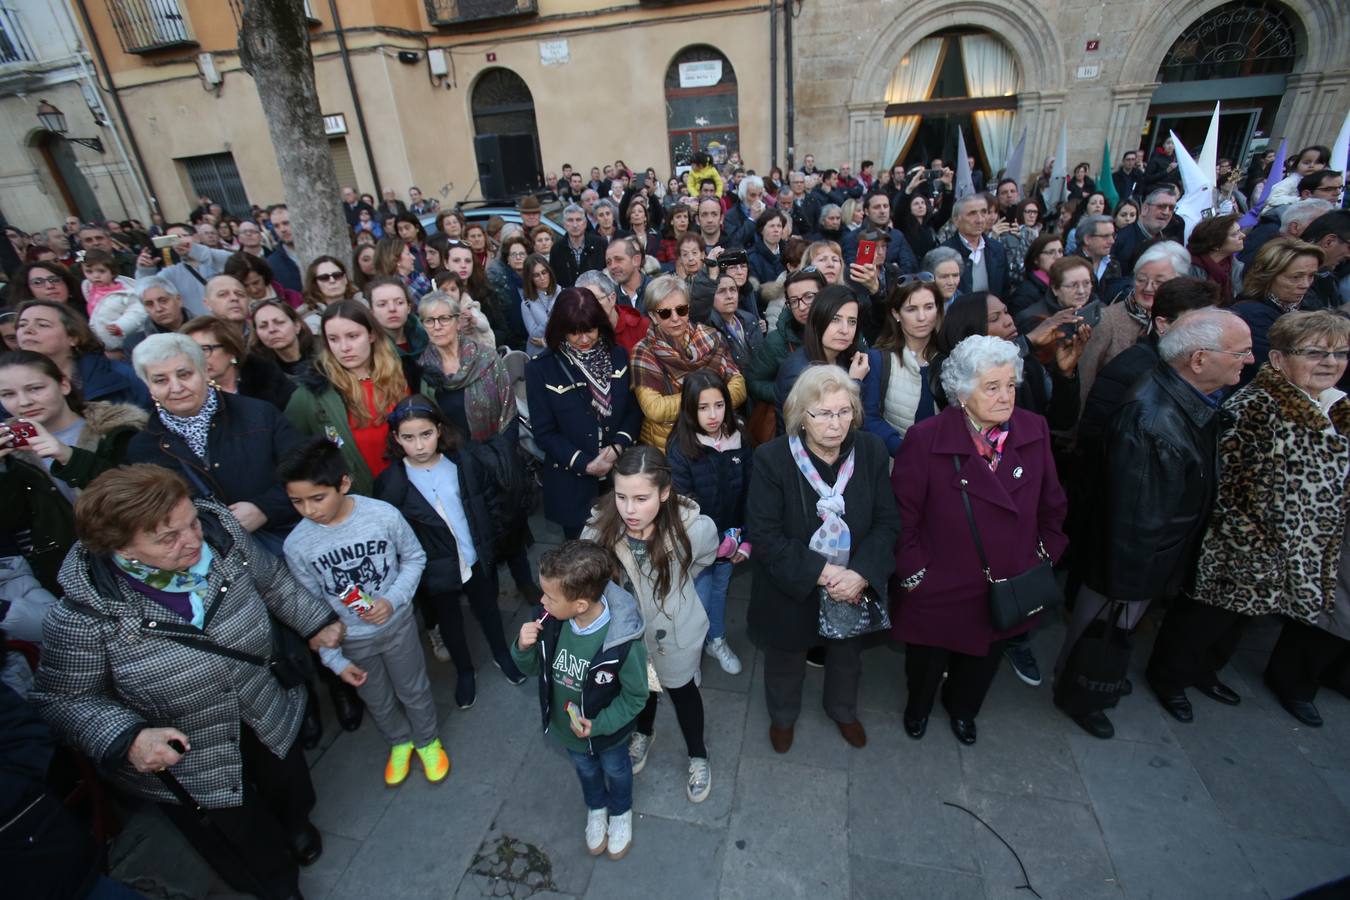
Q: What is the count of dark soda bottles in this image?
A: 0